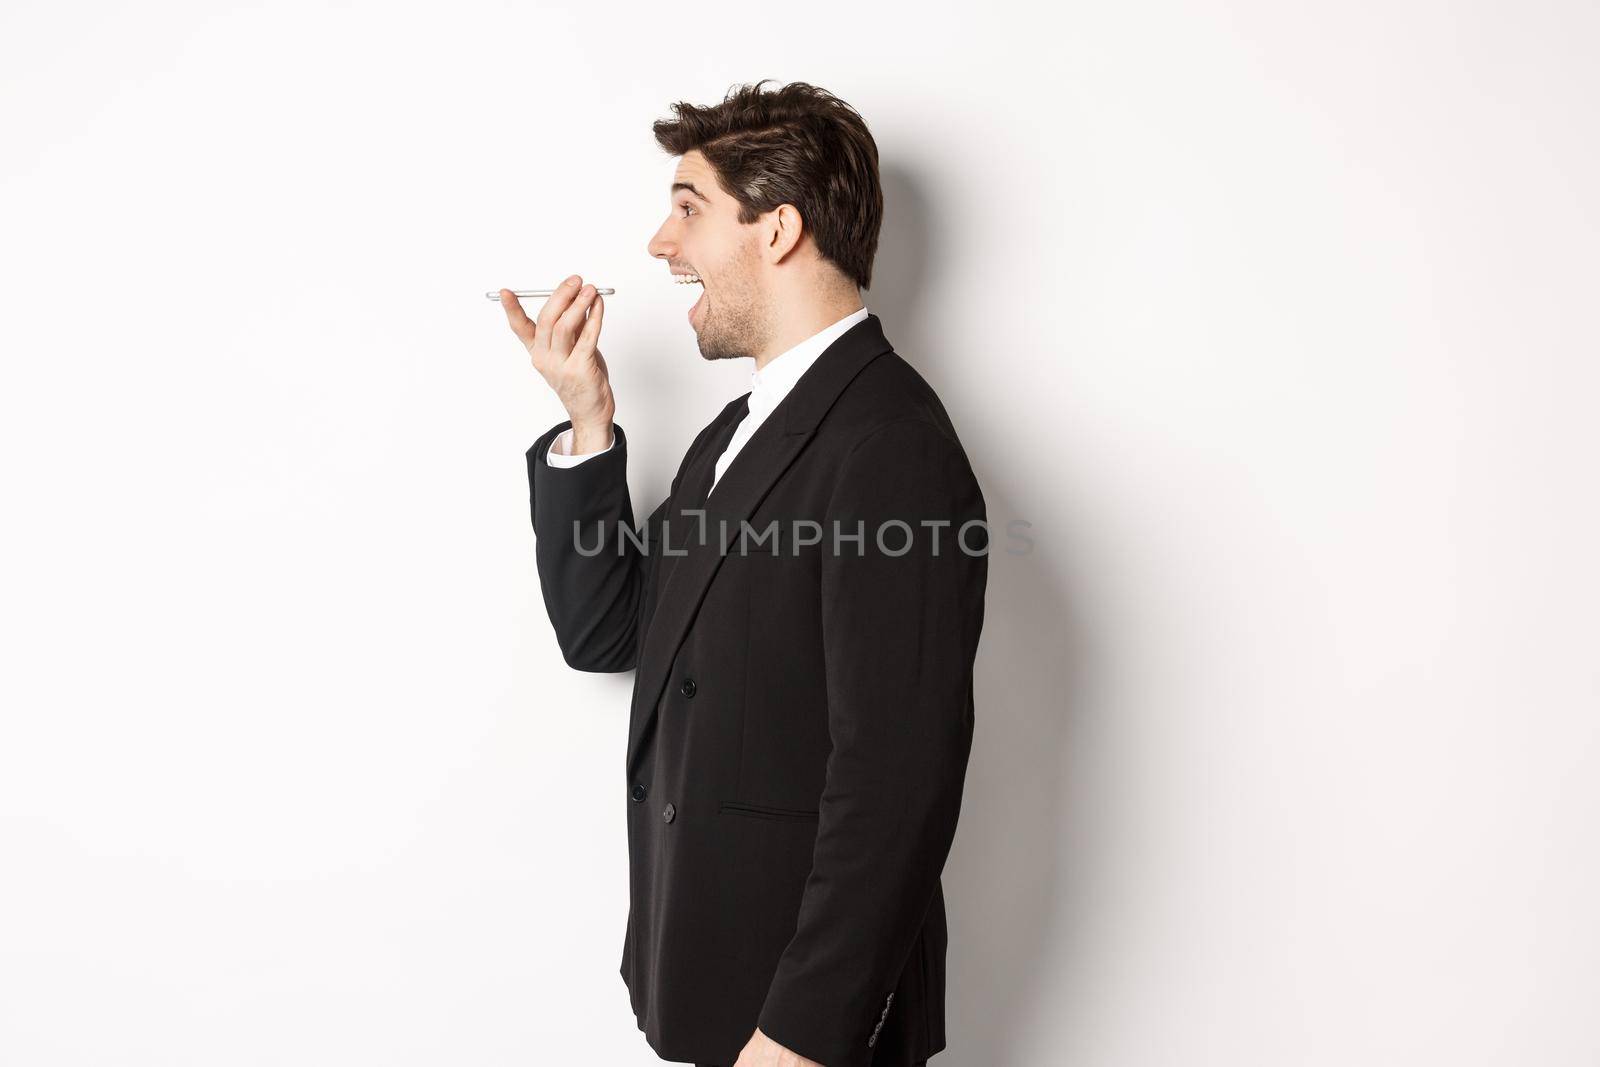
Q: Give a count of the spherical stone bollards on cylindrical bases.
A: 0